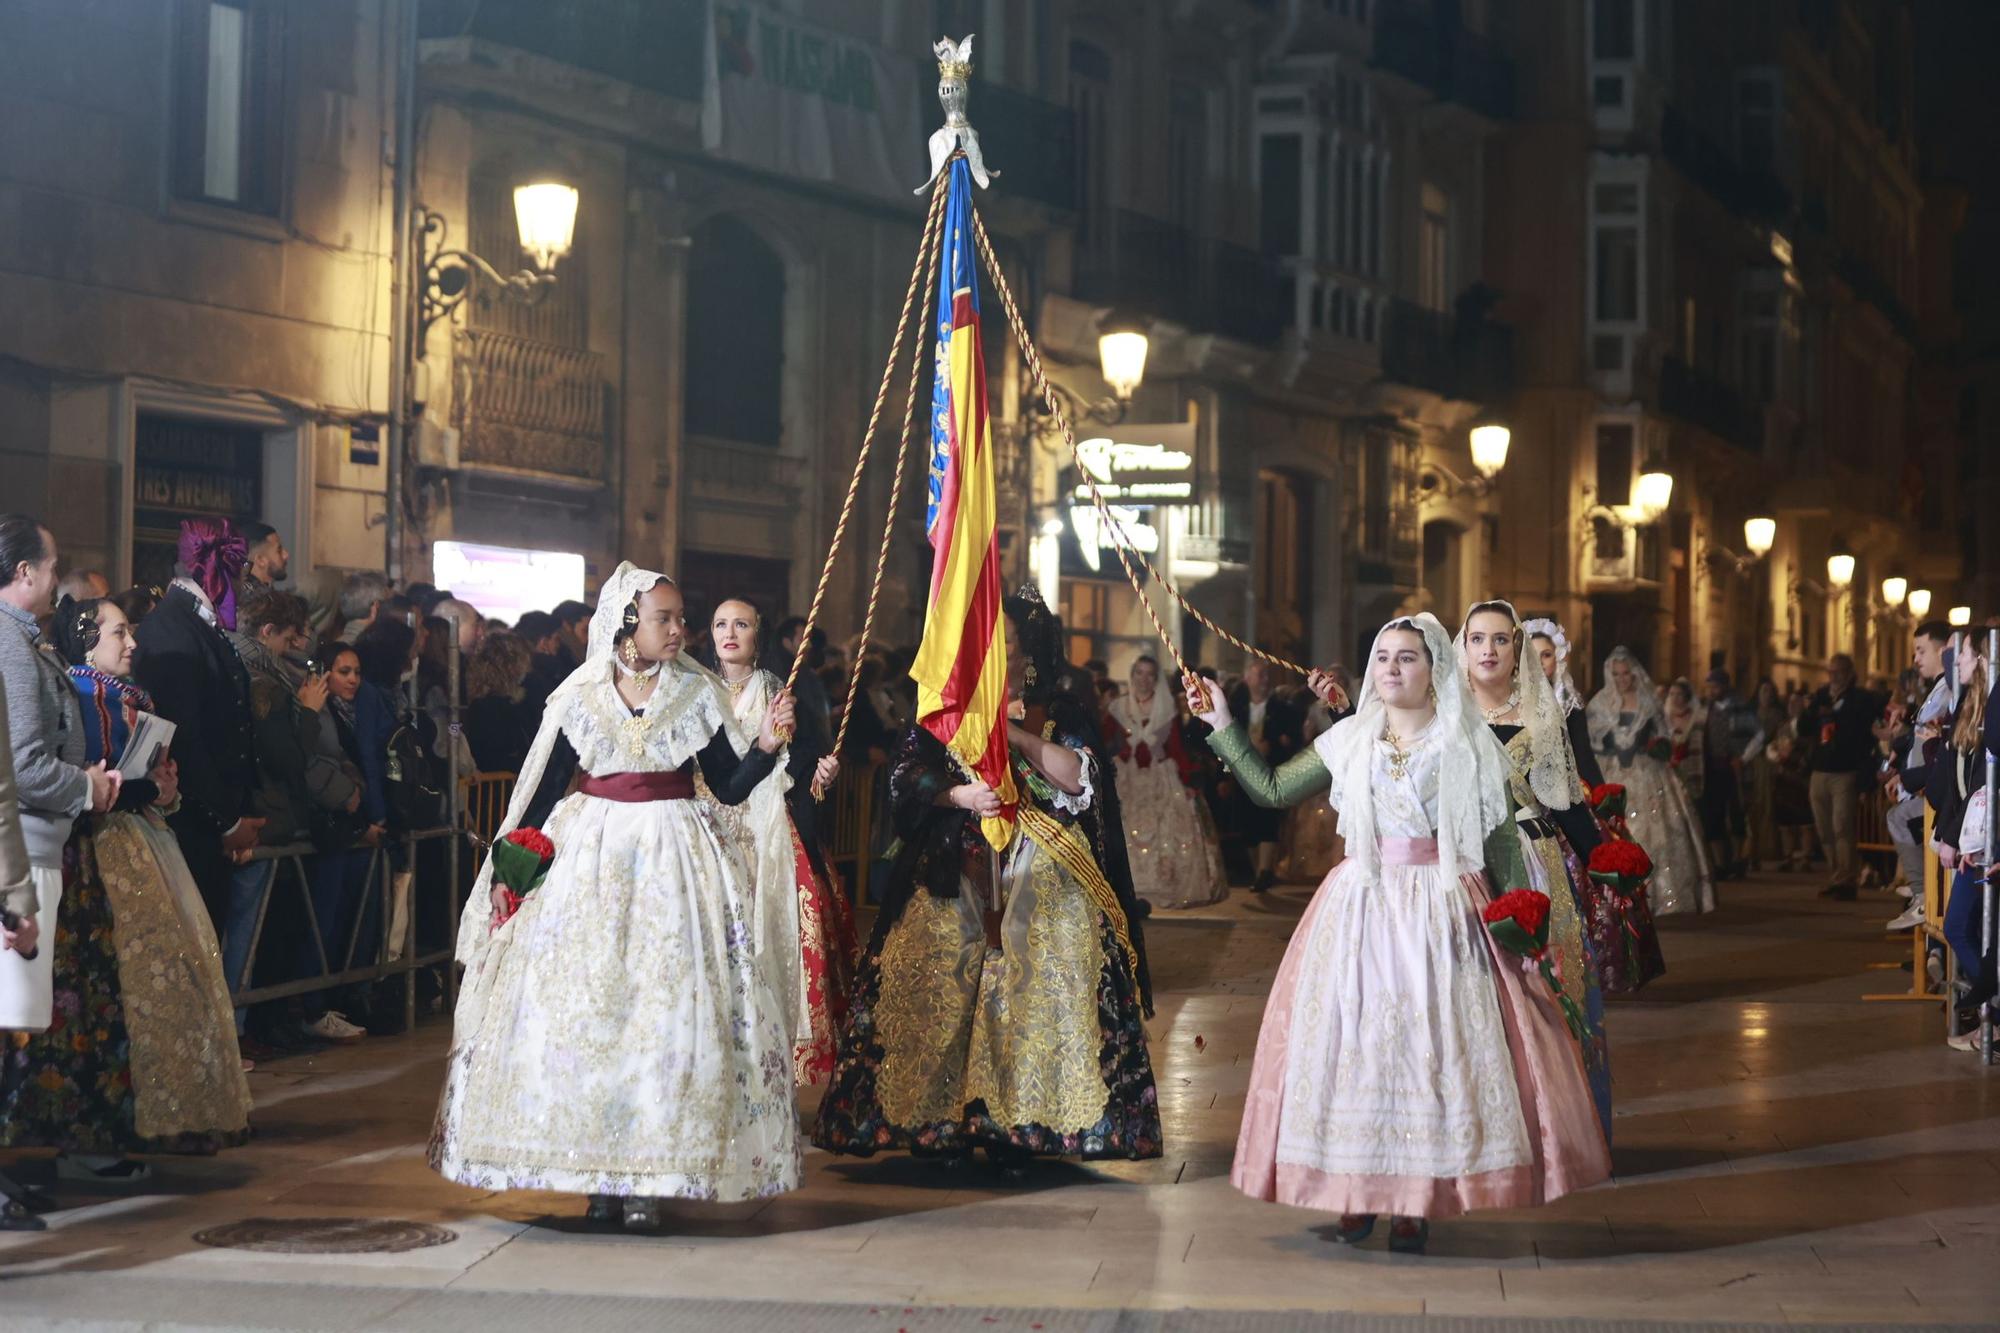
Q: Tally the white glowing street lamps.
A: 9